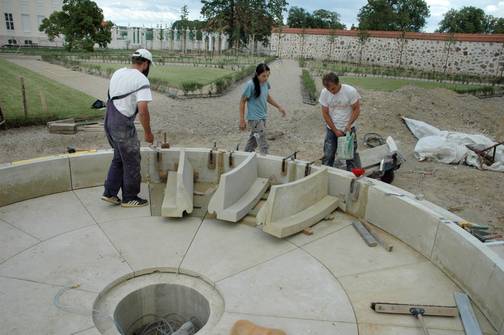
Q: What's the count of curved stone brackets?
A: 3